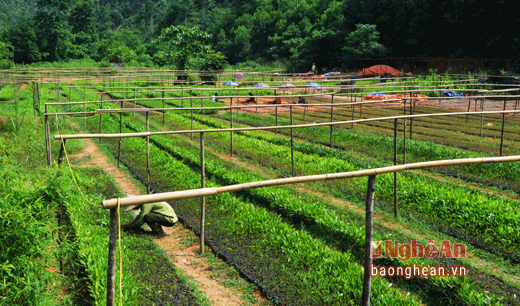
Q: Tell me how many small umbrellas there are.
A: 6